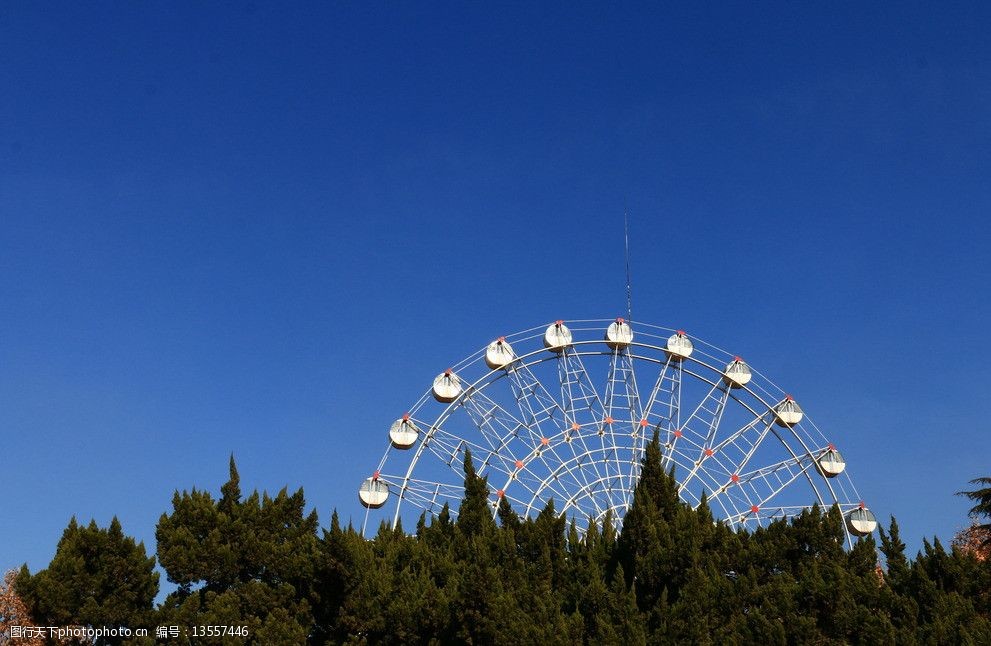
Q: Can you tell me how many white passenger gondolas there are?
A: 11